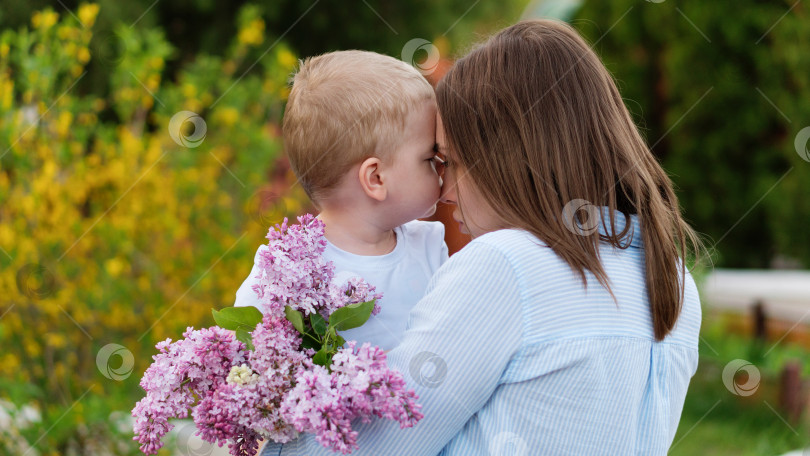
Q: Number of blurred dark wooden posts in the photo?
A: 2